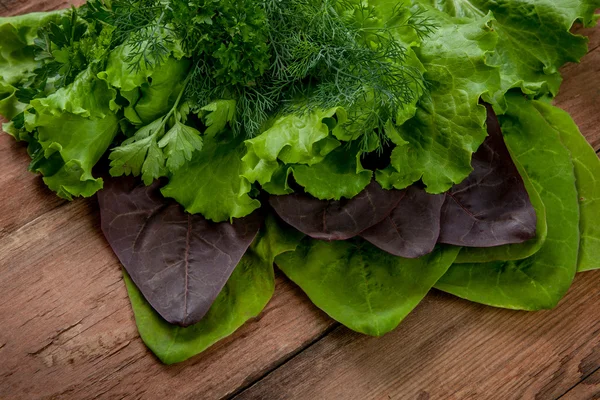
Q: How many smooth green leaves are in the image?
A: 5